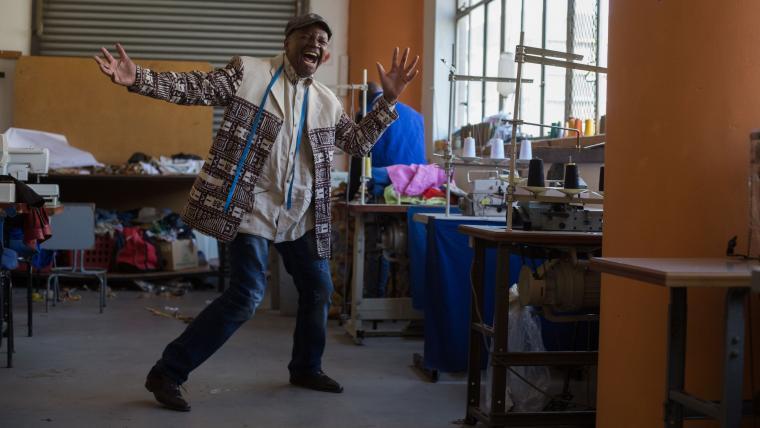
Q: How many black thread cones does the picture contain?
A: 3